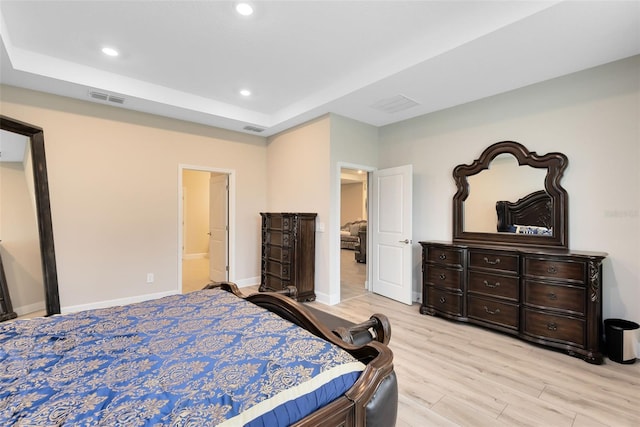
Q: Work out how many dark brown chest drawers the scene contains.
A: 2